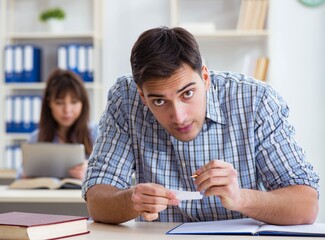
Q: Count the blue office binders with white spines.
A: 13